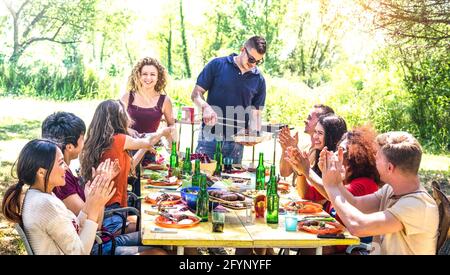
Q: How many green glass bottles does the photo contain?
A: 8